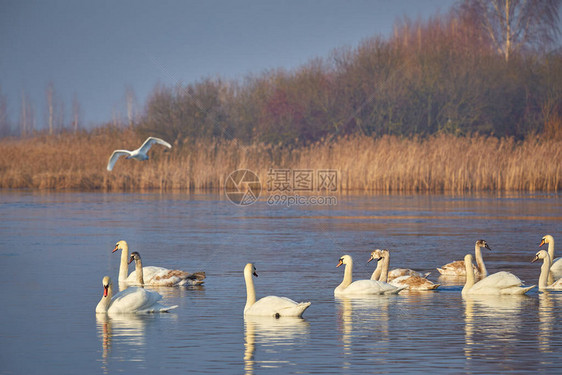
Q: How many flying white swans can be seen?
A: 1